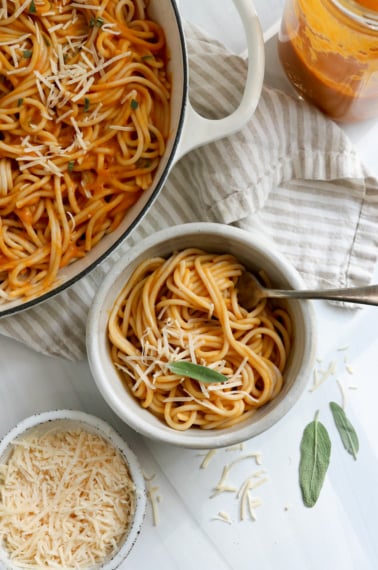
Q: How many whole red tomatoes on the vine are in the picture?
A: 0